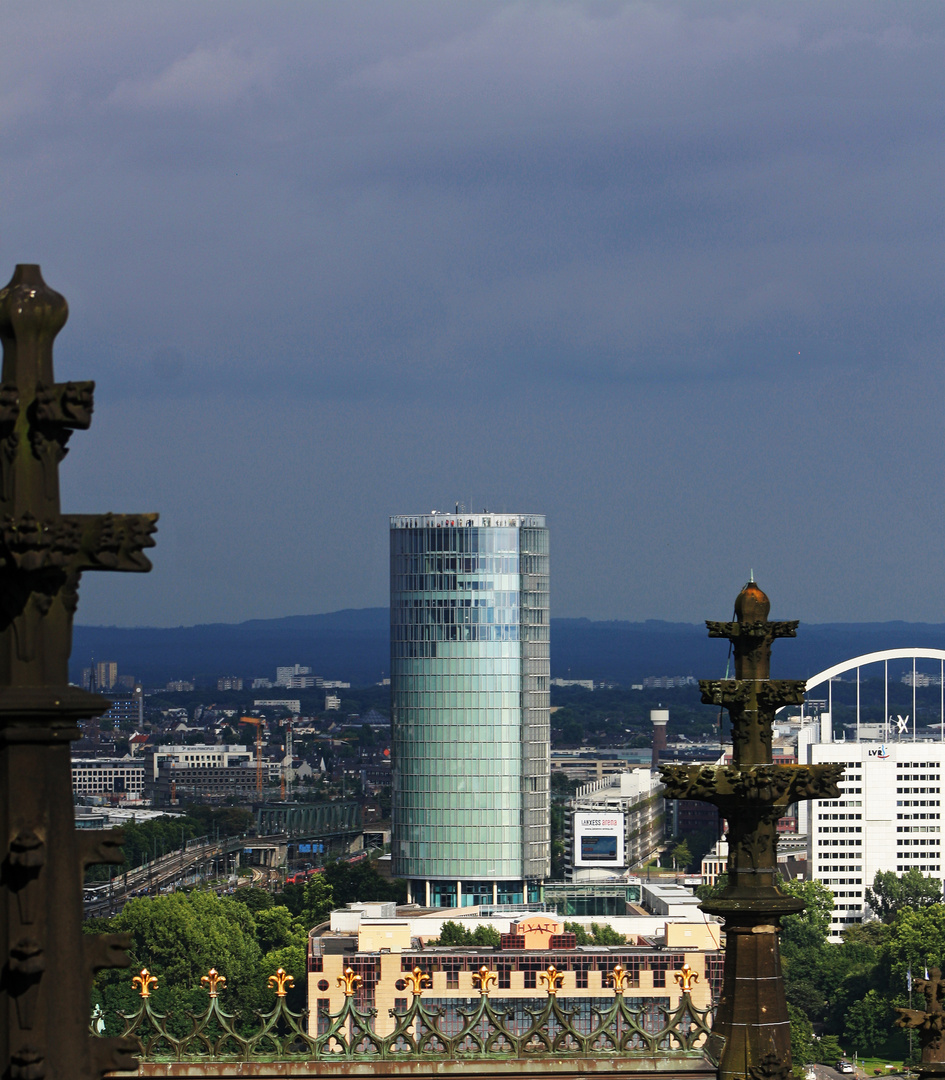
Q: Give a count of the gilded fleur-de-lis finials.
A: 9